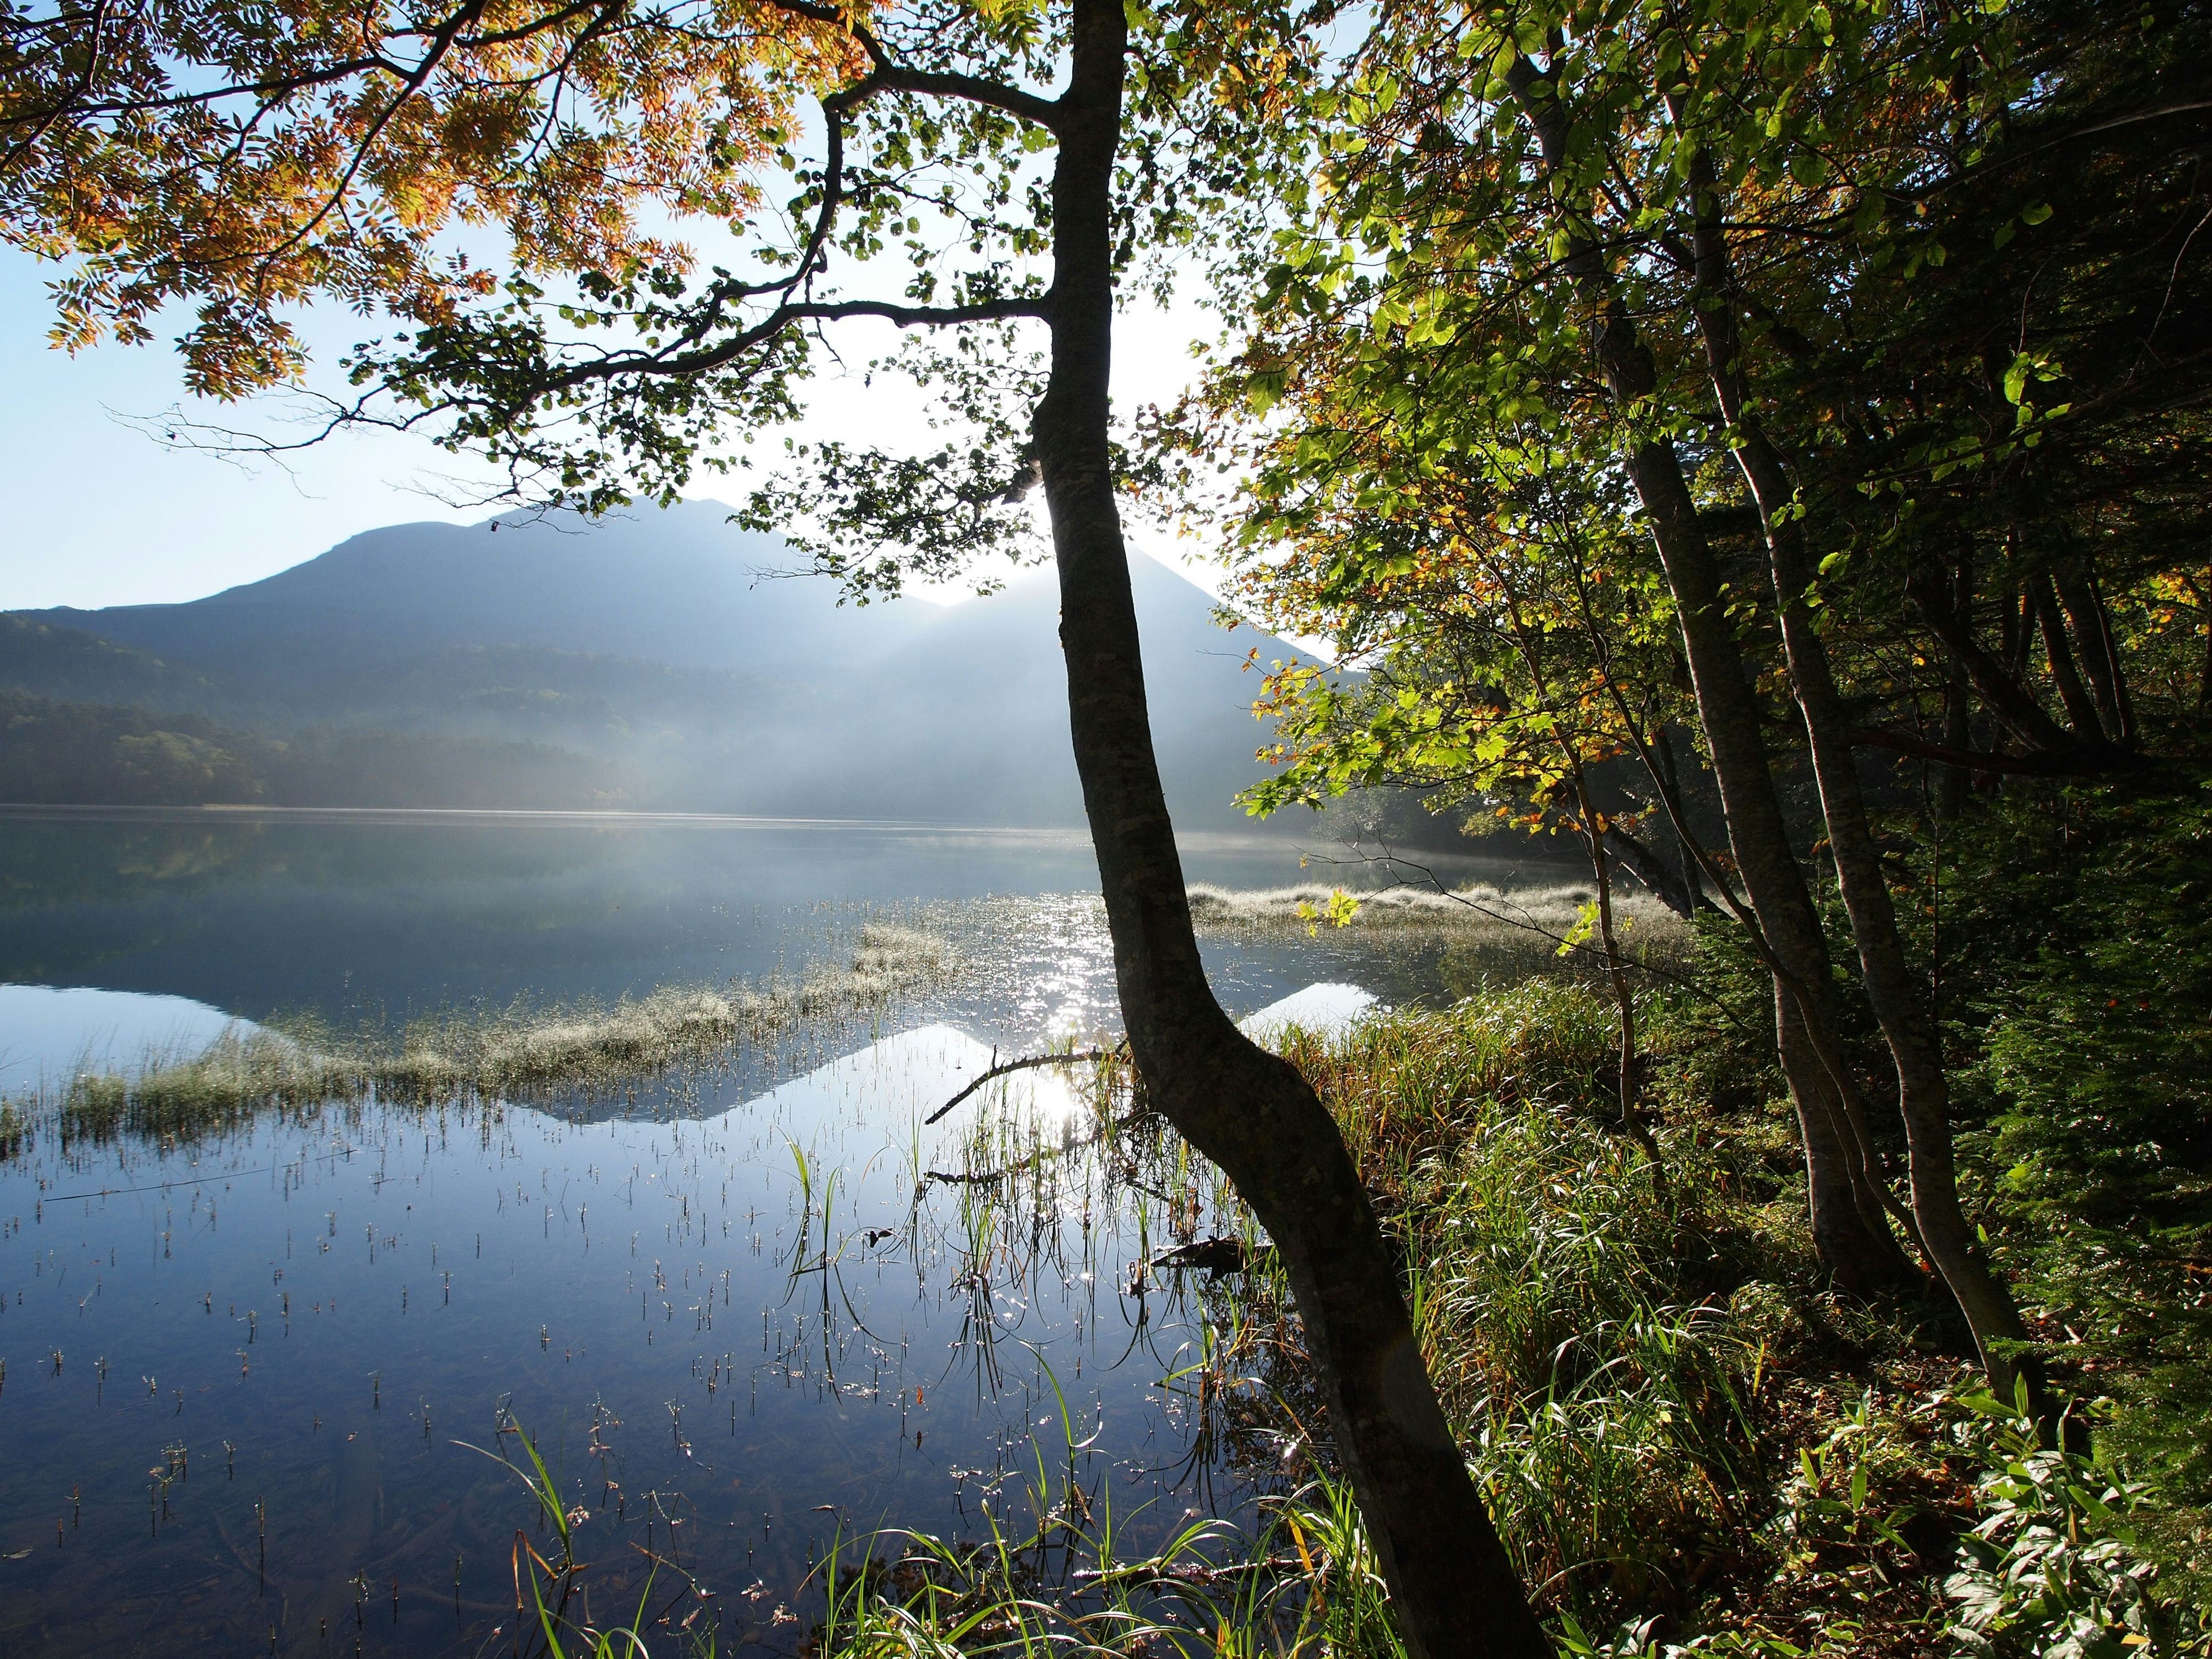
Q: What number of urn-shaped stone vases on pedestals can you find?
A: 0